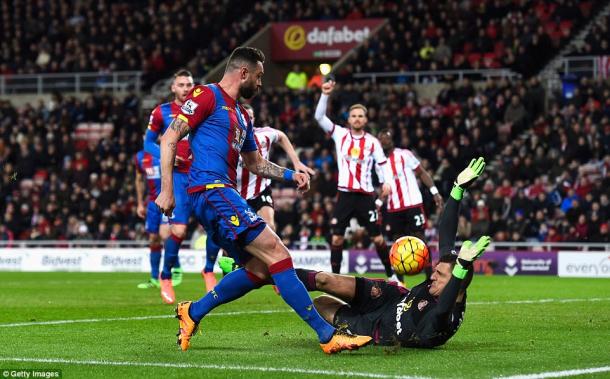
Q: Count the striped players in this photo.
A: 3